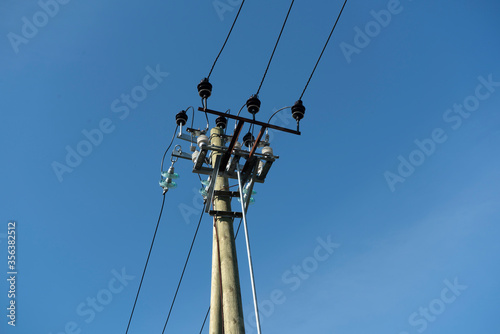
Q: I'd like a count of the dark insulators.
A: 6